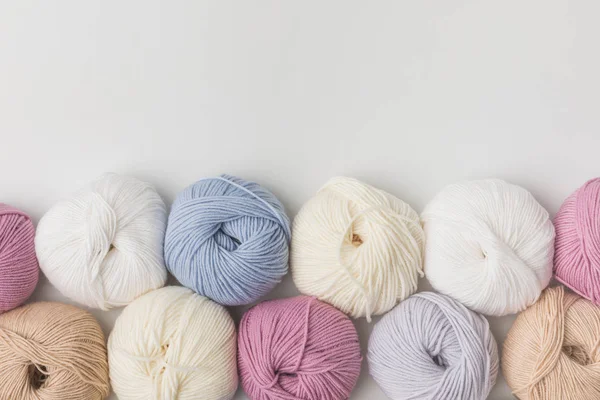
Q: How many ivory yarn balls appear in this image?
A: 2